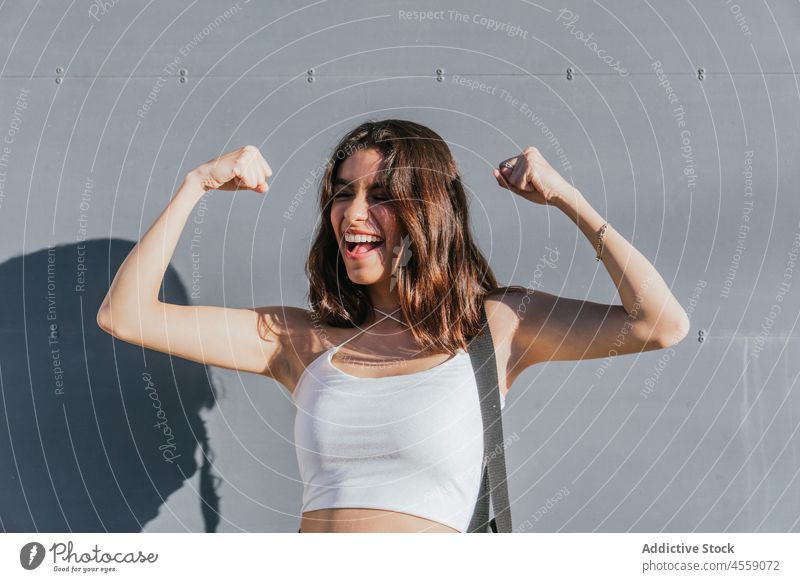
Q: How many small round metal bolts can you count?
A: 14